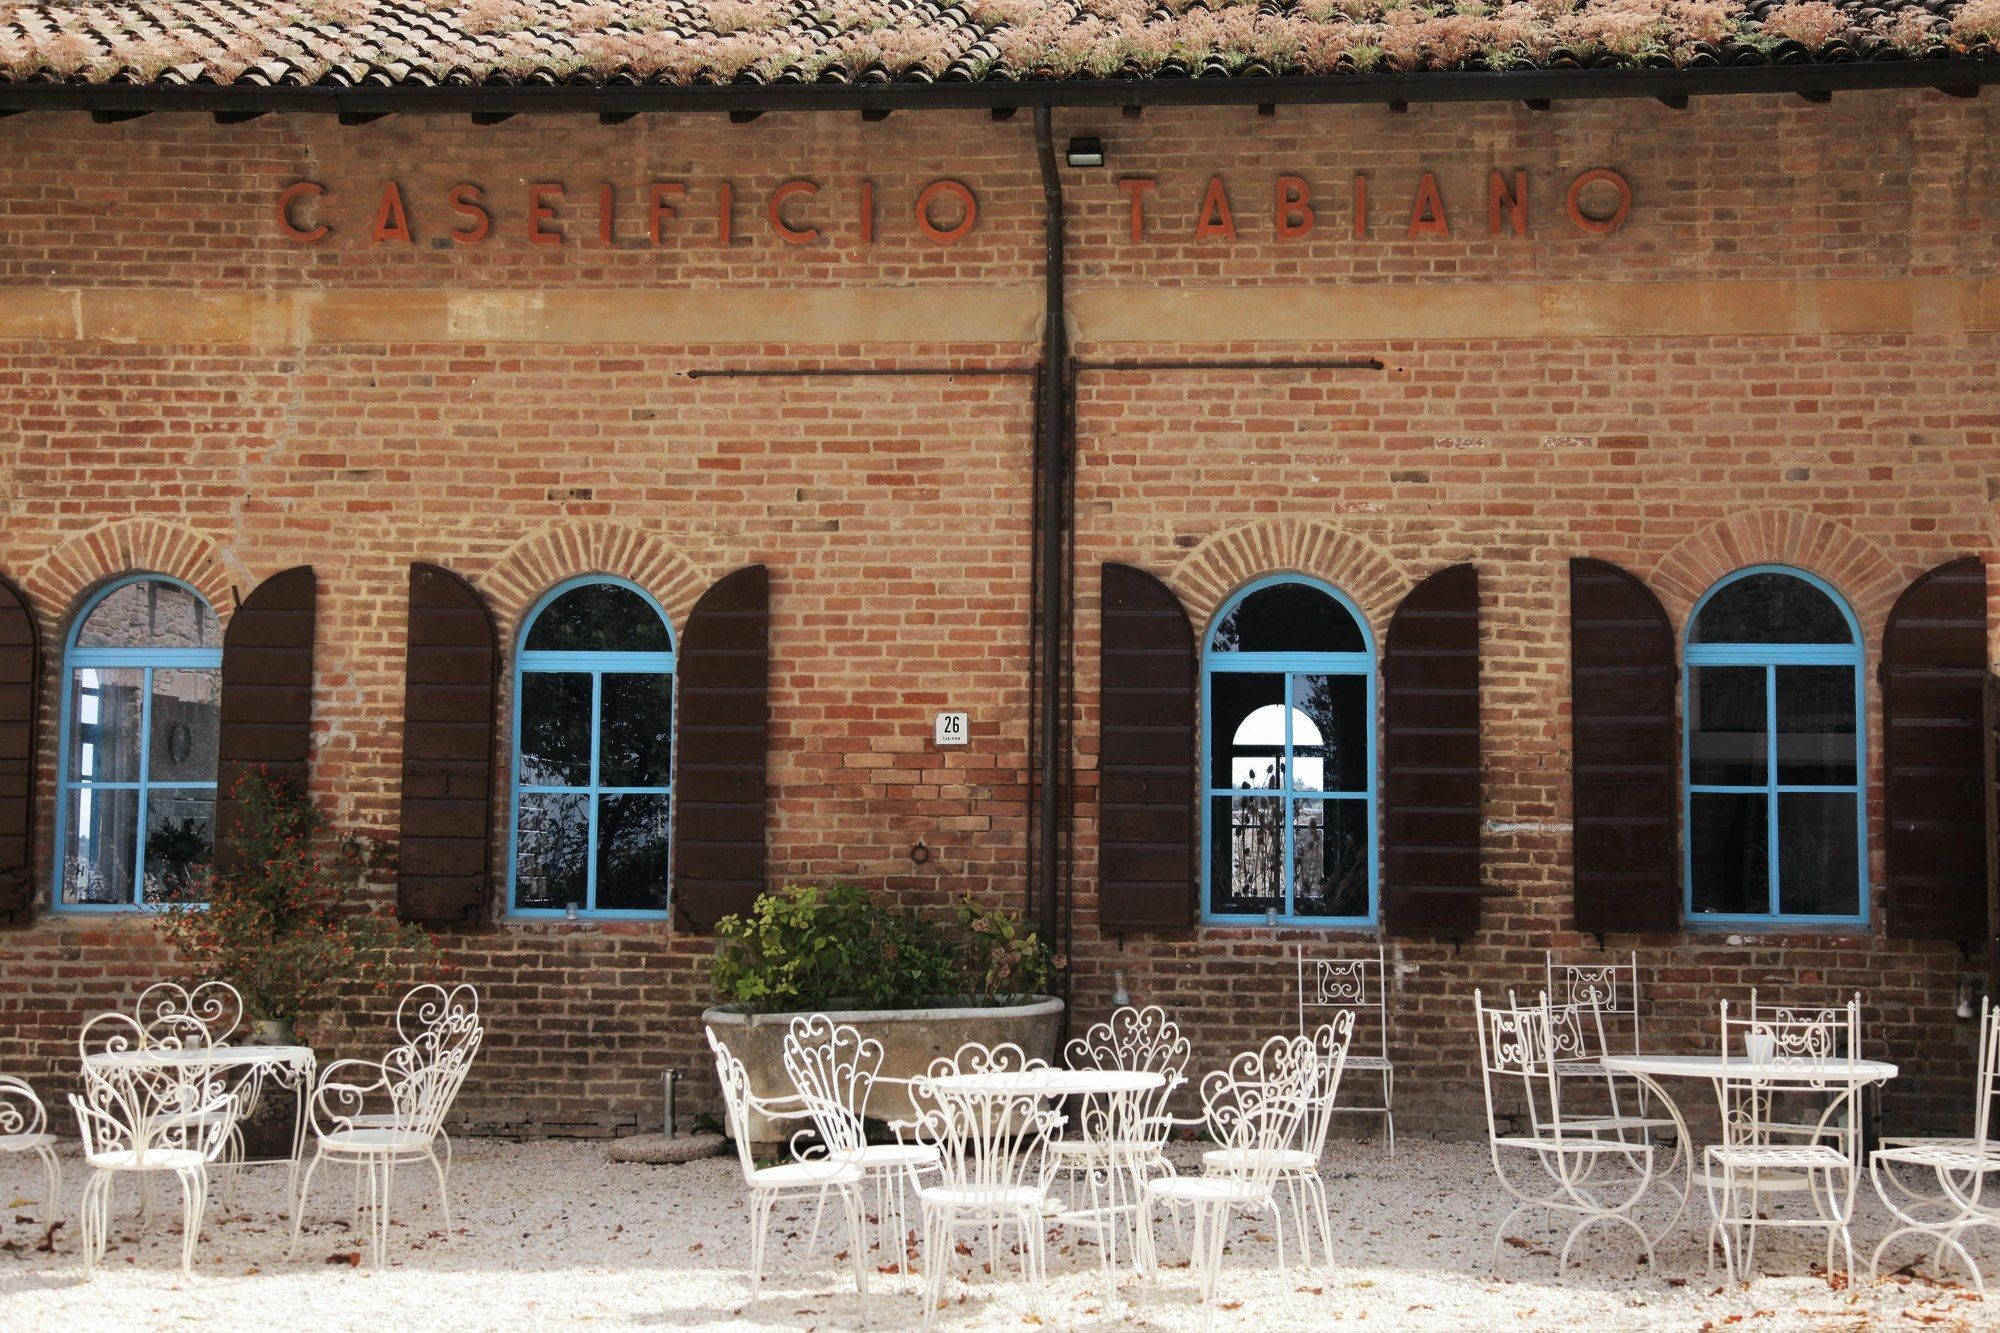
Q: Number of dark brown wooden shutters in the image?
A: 8